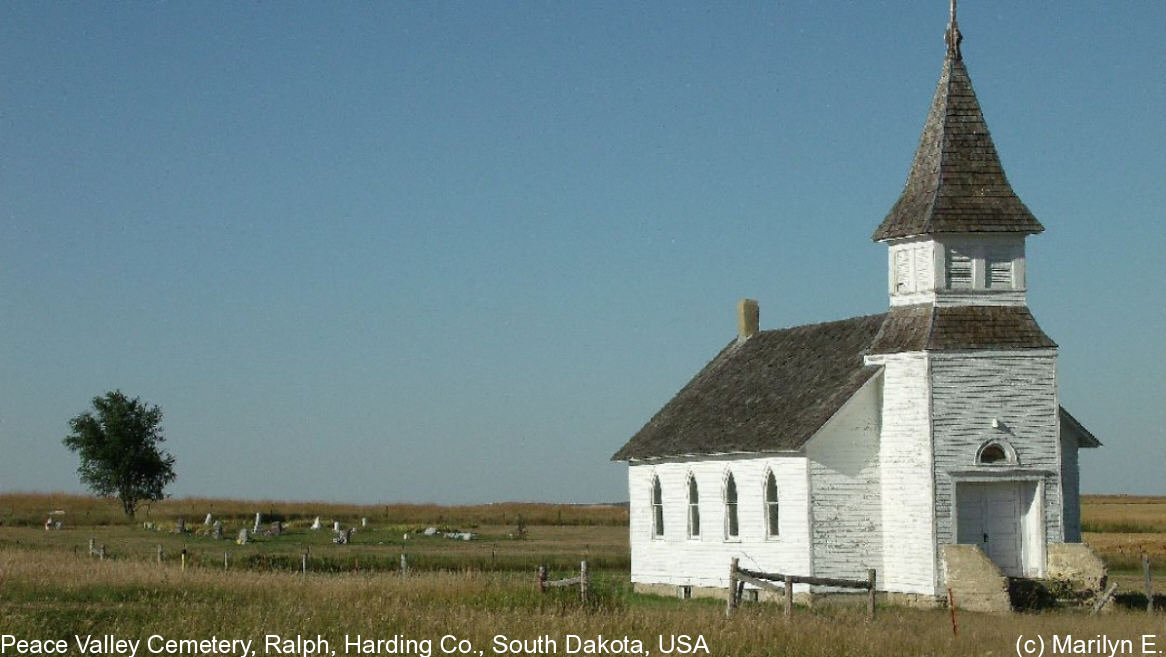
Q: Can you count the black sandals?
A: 0